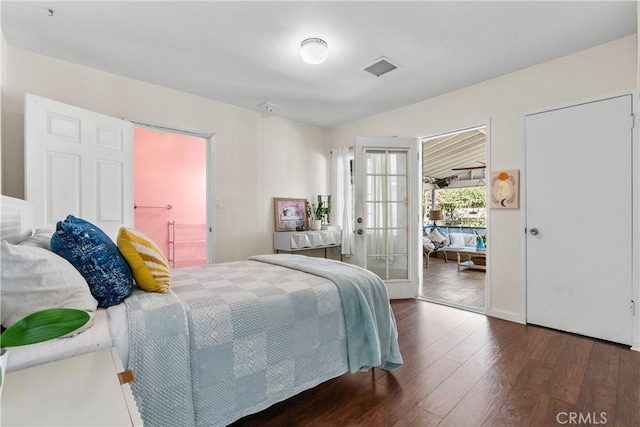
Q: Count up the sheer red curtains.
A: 0